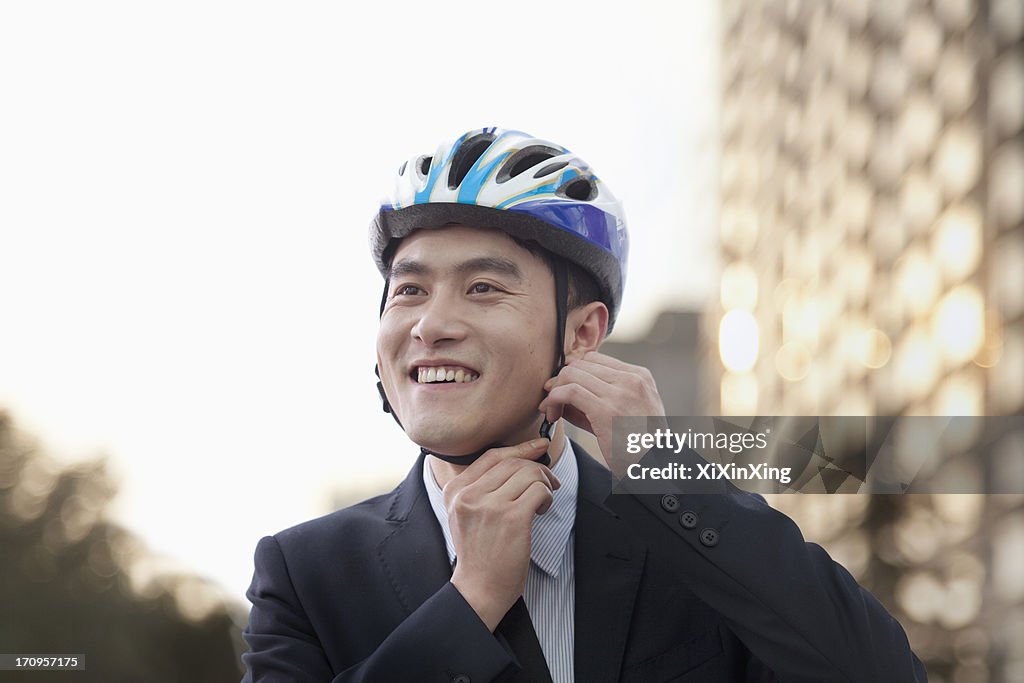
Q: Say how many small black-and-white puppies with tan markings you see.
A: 0